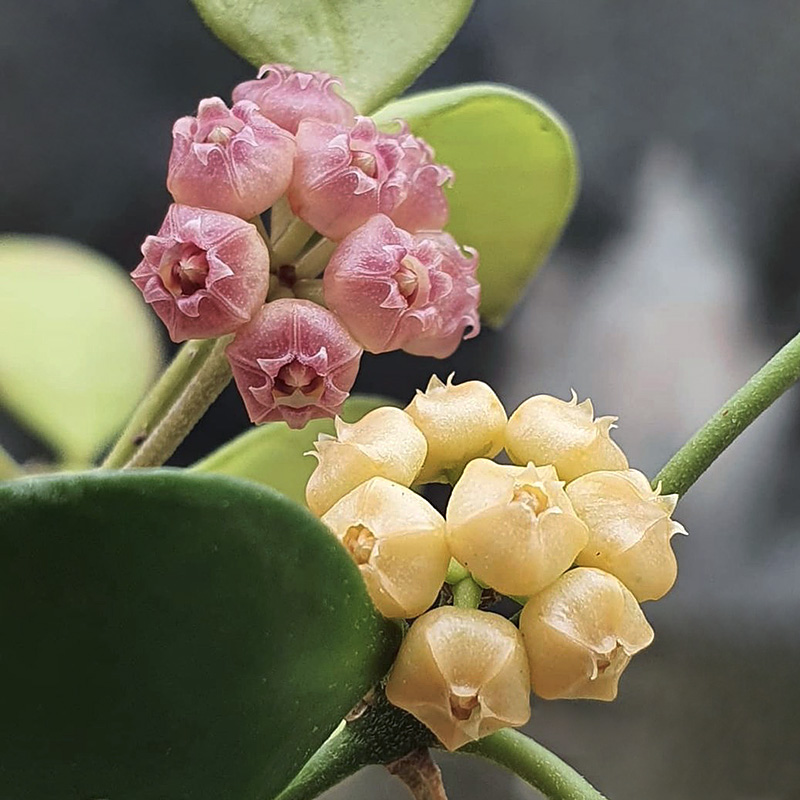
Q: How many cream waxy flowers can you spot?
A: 8